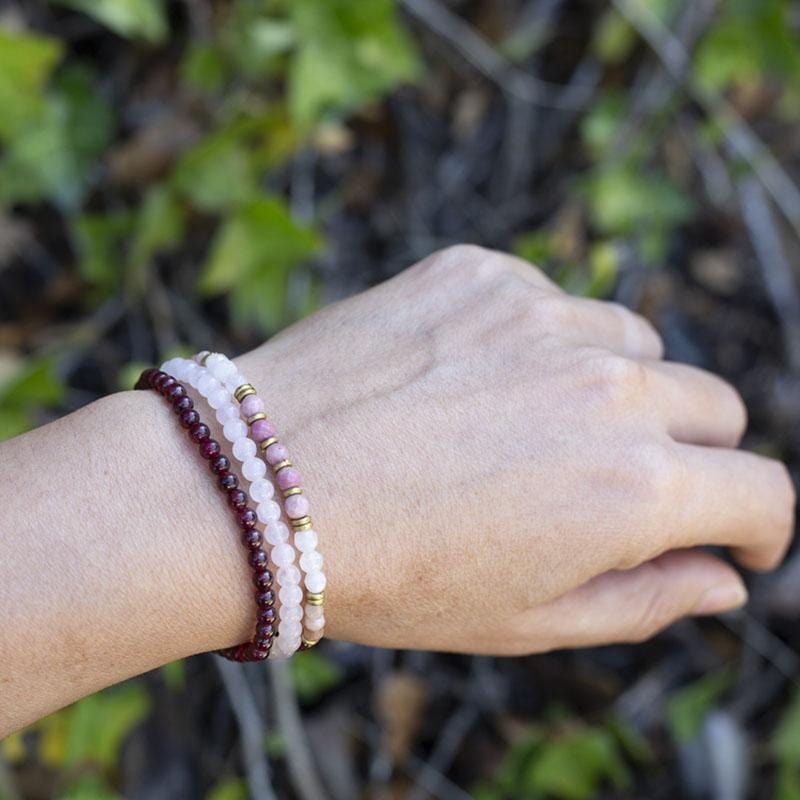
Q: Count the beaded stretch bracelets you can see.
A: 3